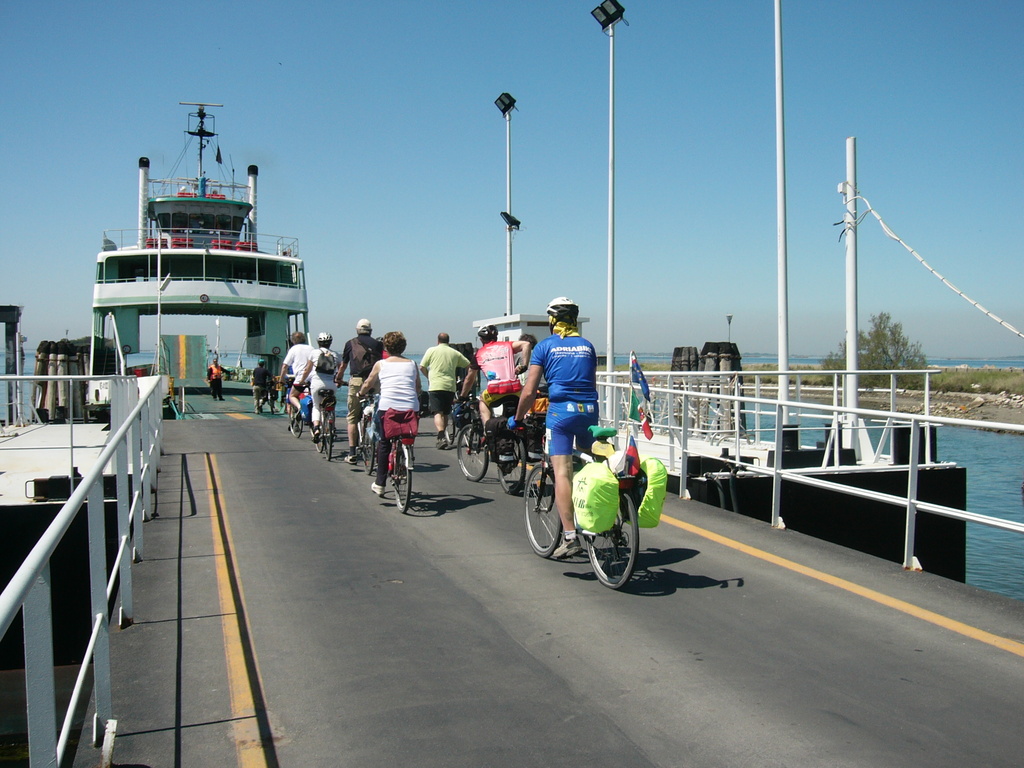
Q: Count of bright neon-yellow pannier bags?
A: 2